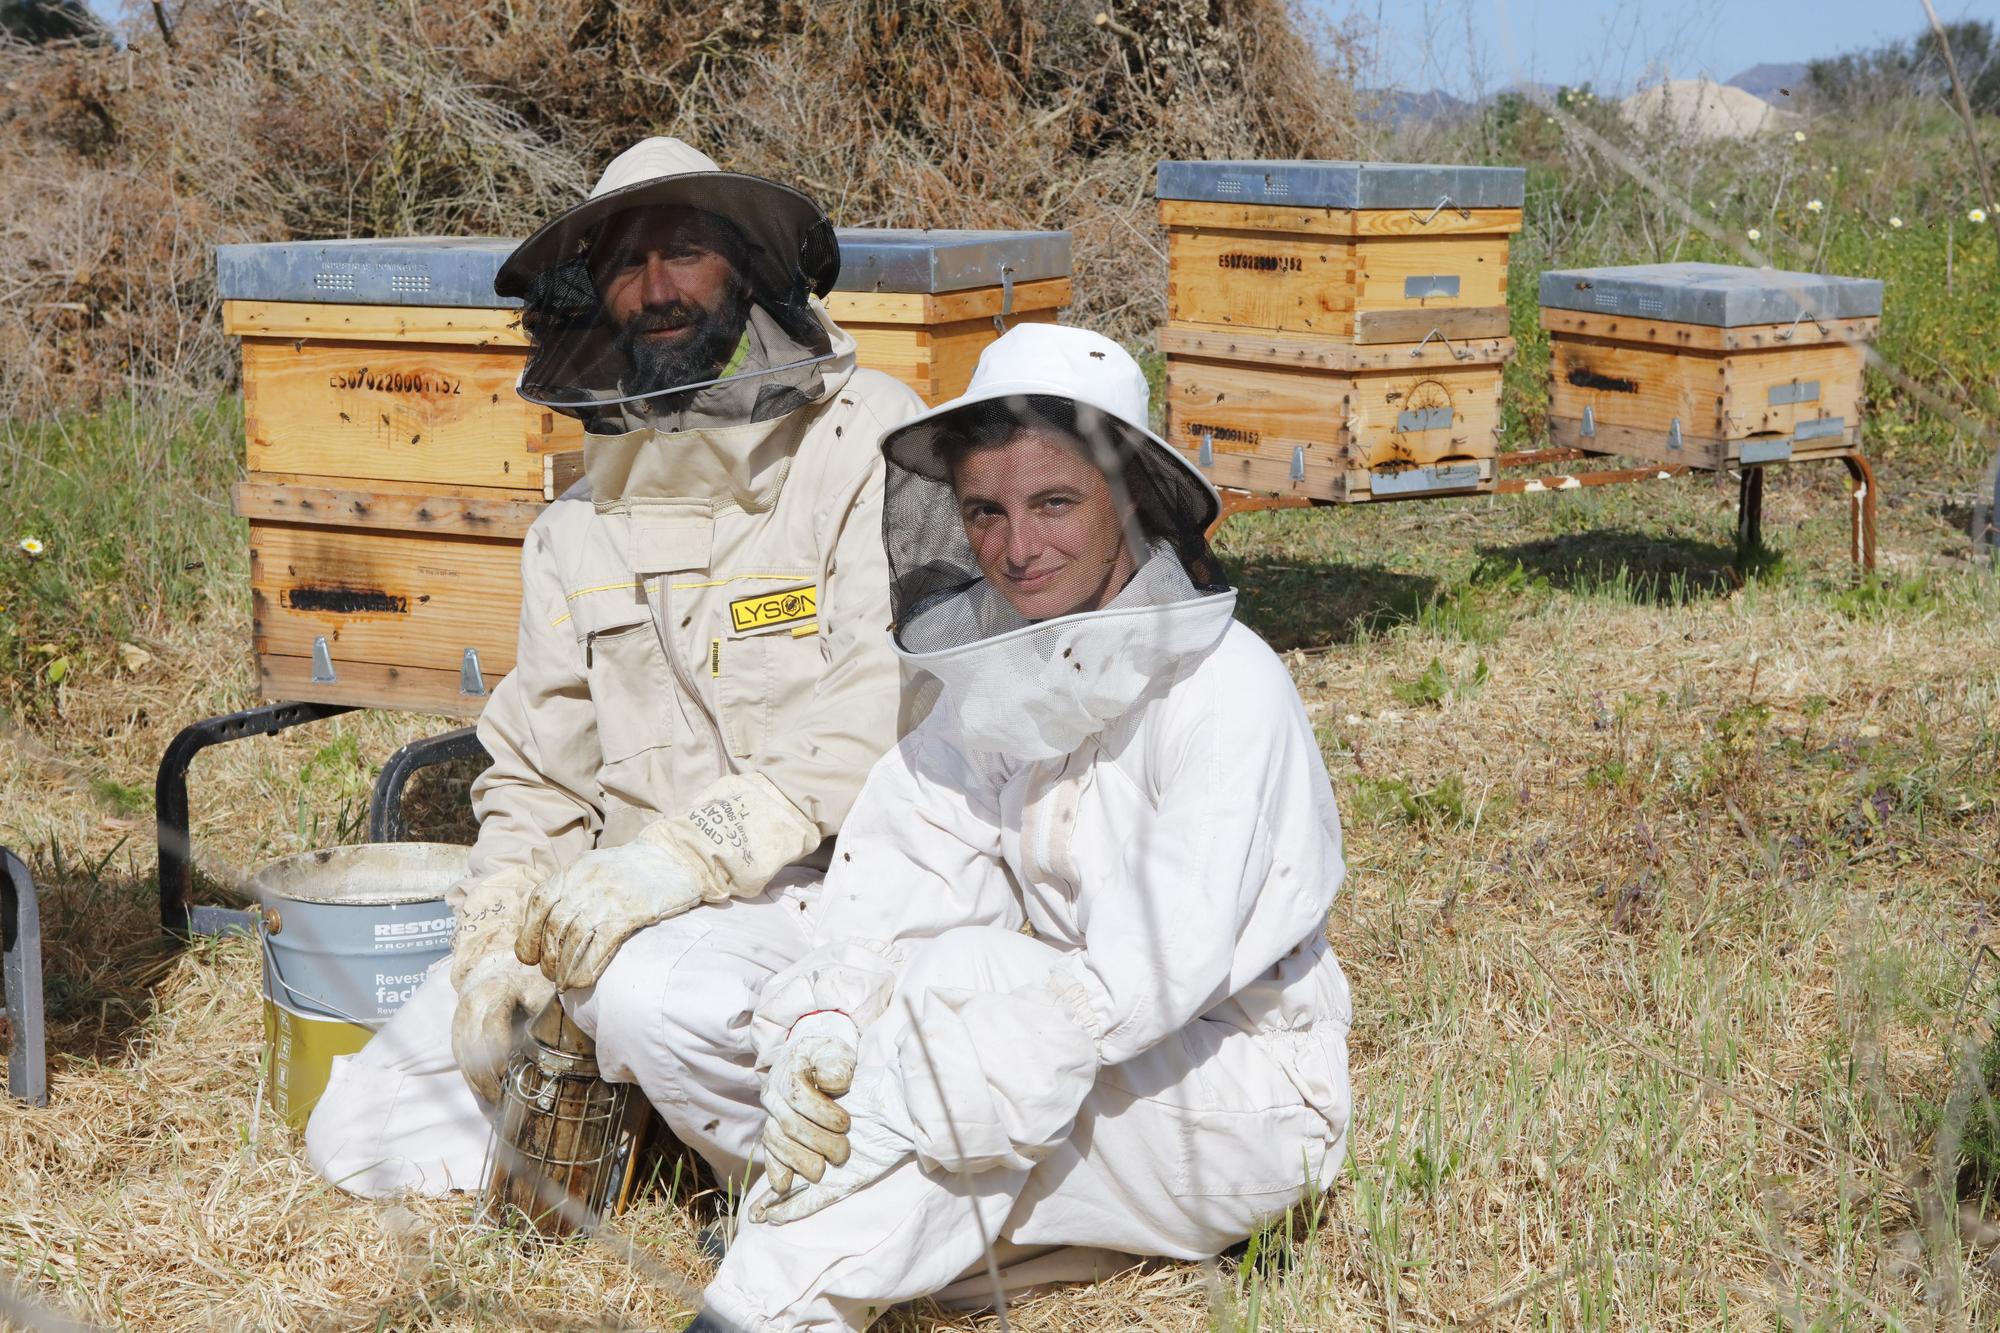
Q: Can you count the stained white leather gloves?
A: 4